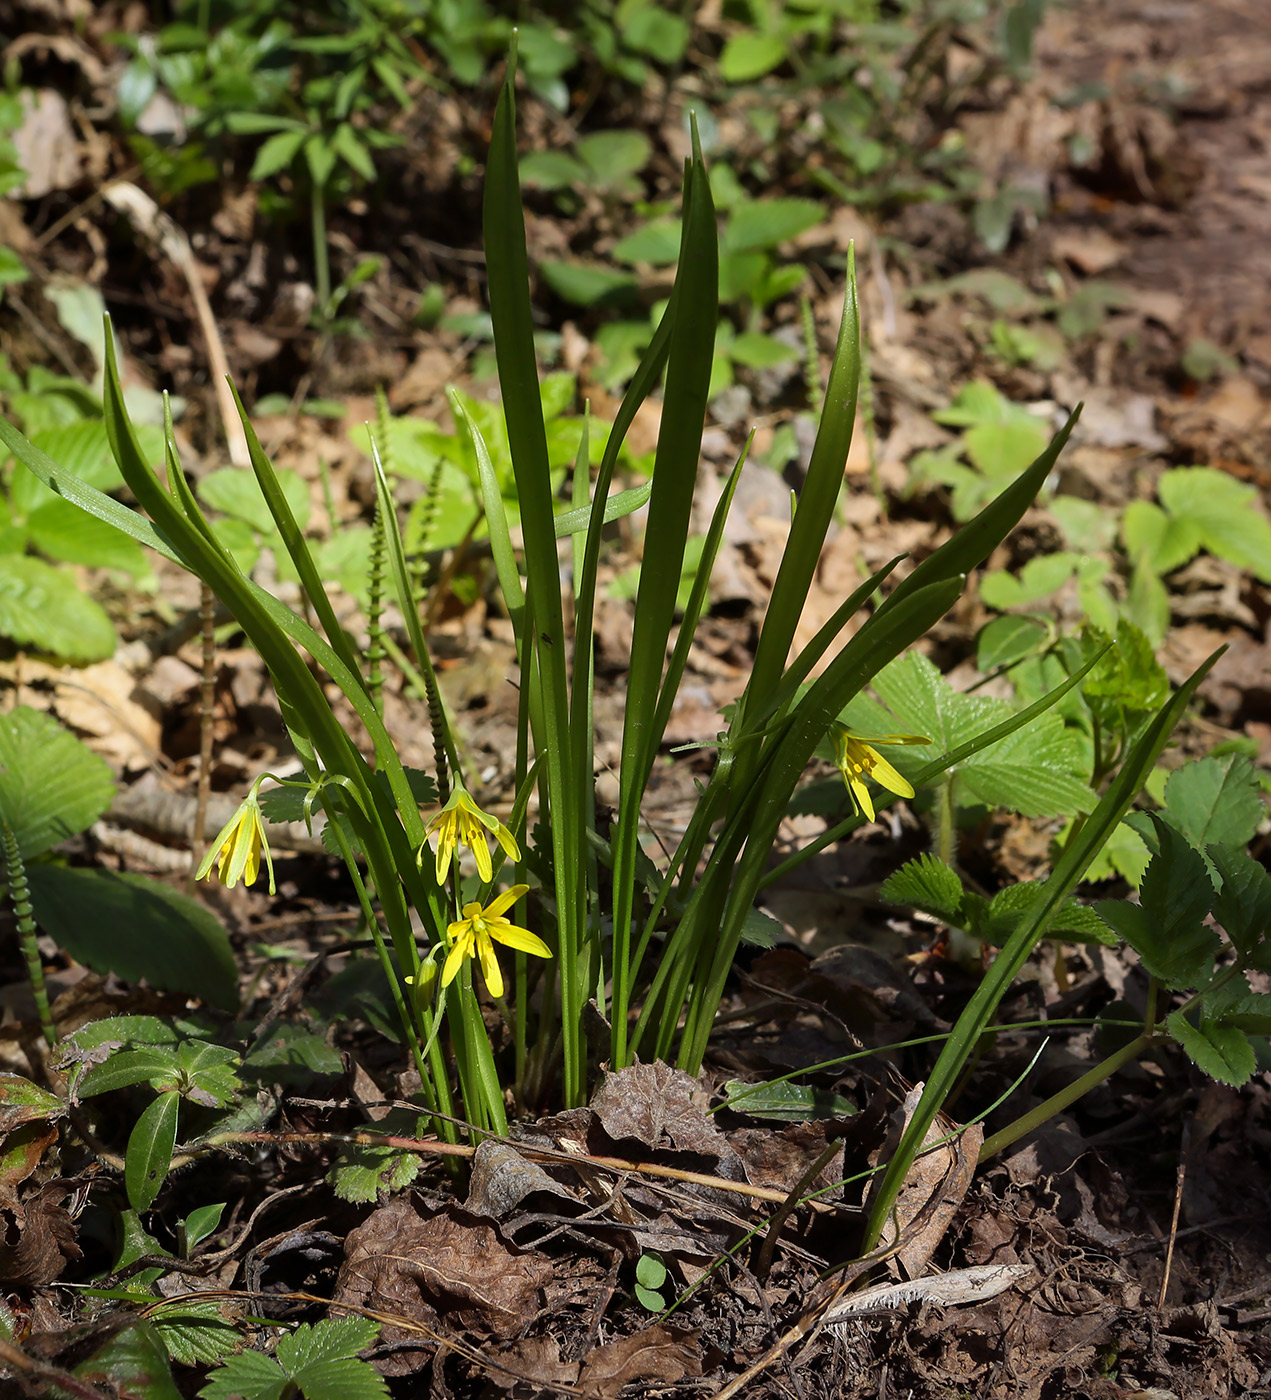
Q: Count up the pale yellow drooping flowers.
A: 4